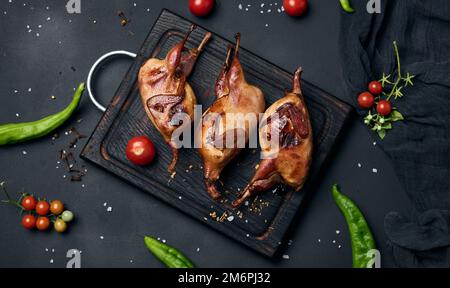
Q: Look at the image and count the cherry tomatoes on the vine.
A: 10